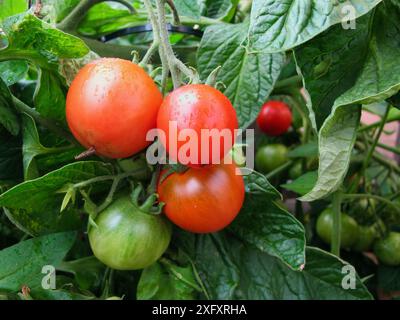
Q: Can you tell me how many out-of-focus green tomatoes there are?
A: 4